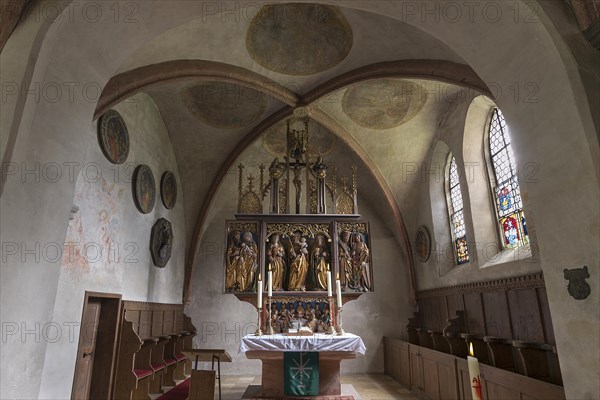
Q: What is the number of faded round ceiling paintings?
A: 4